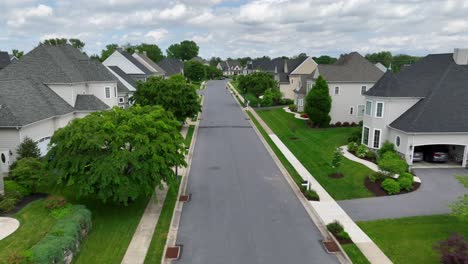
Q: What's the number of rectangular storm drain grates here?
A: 3